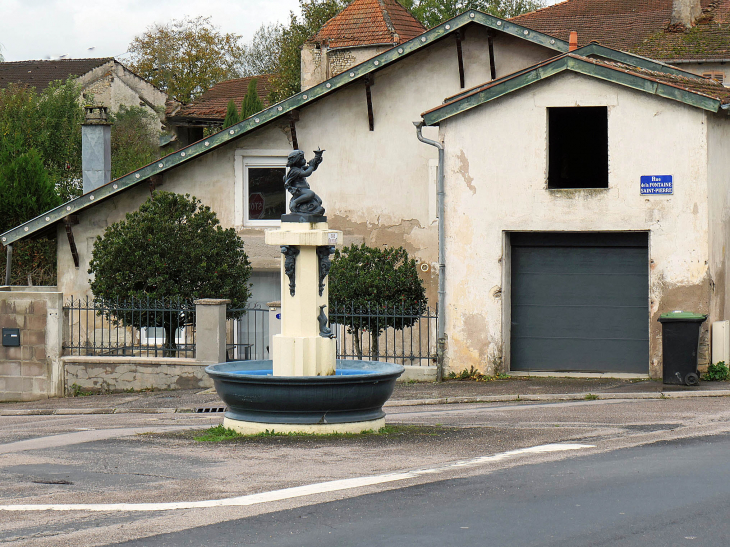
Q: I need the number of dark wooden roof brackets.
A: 6